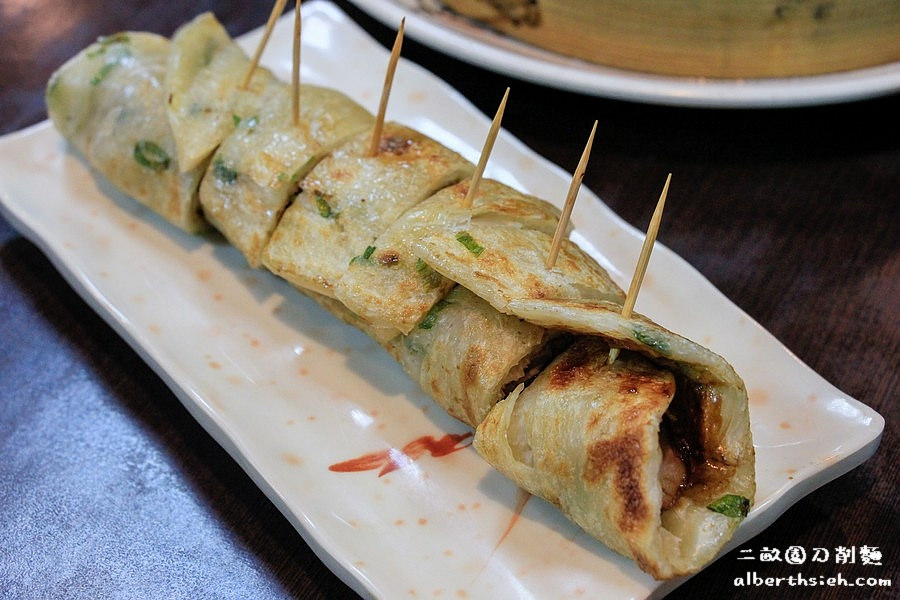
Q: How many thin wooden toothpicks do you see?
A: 6